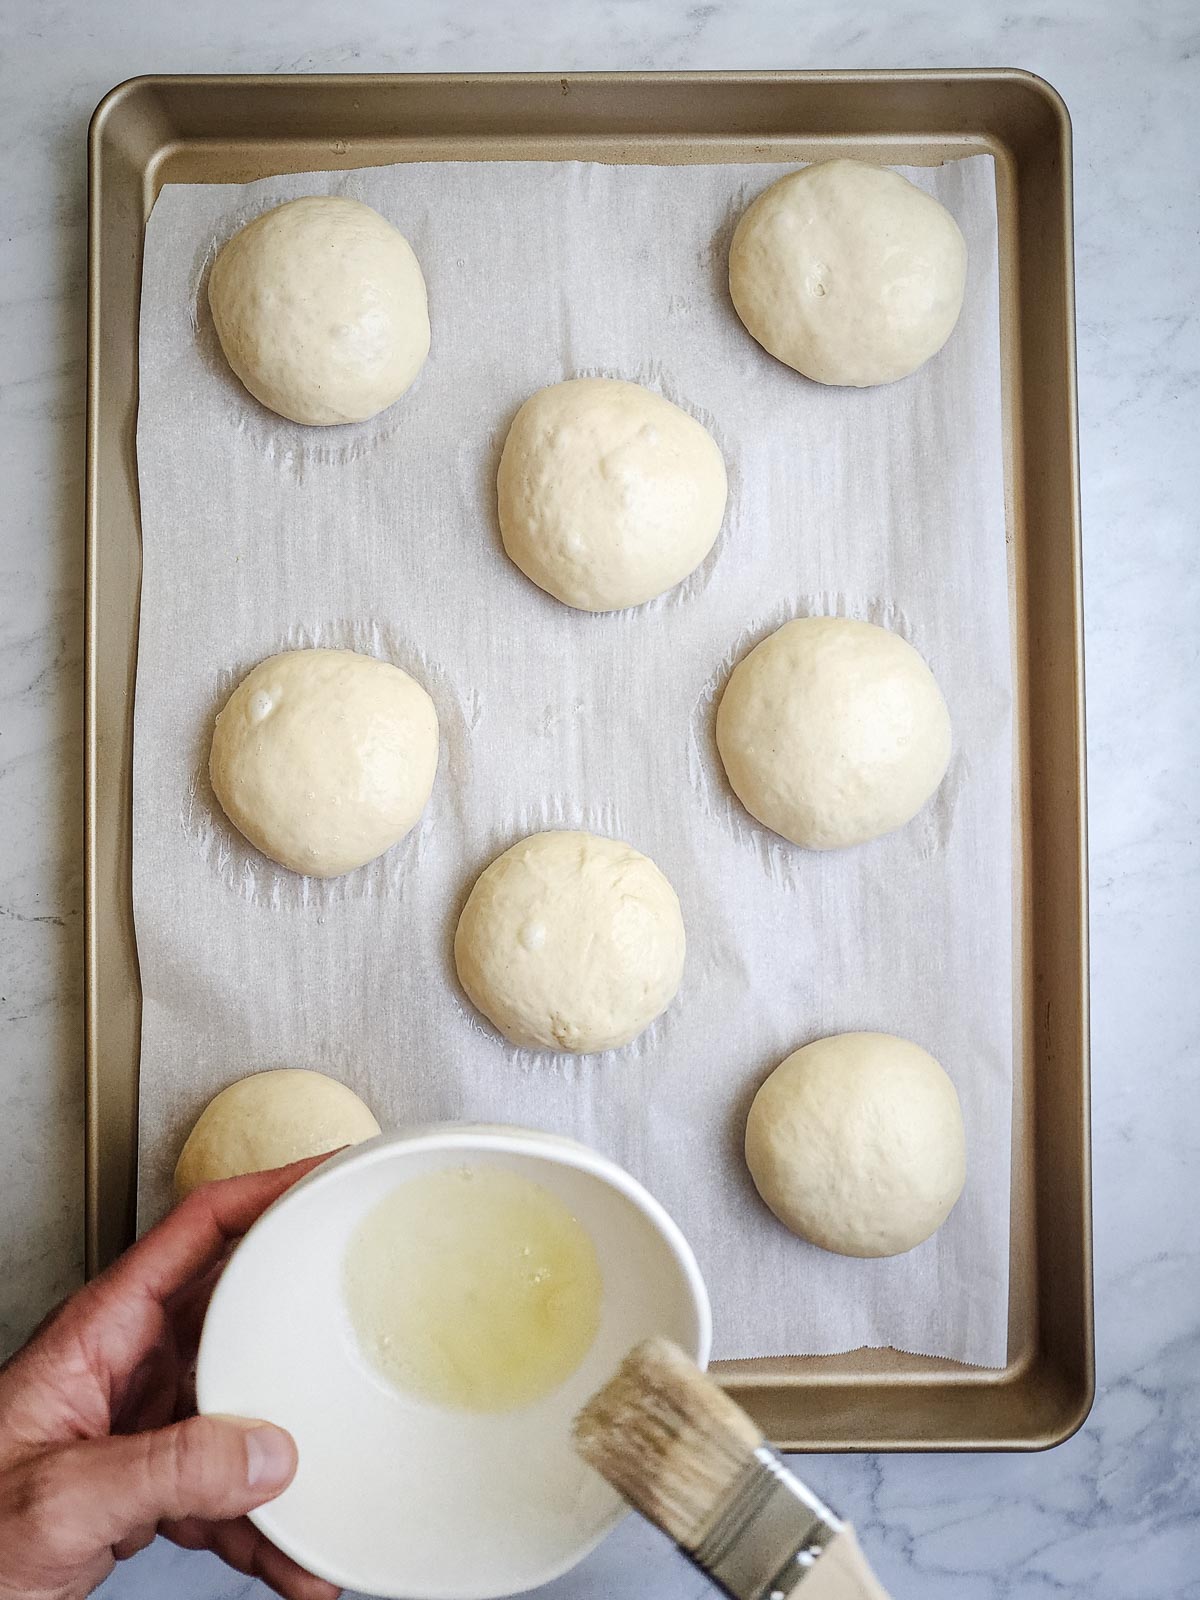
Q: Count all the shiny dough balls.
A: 6